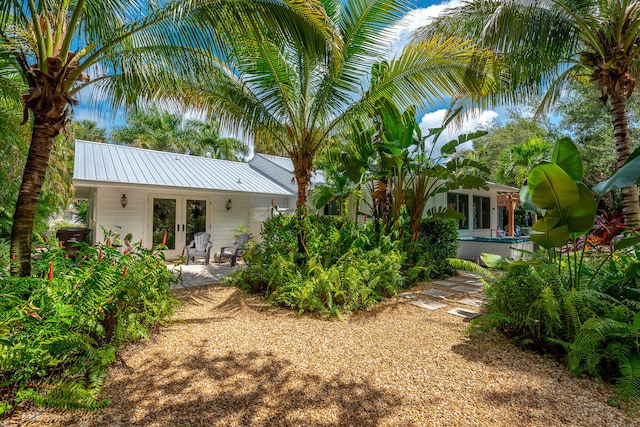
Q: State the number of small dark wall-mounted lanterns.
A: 2